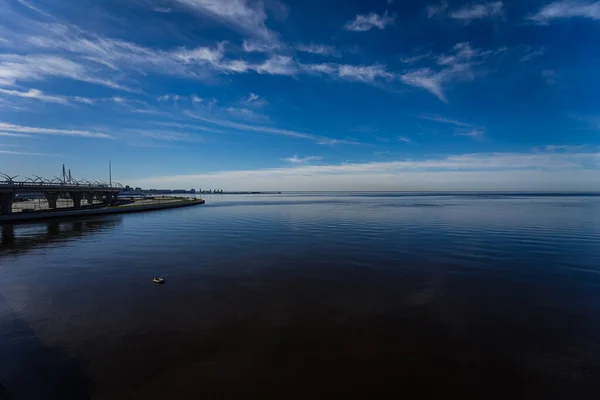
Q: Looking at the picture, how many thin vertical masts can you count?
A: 3